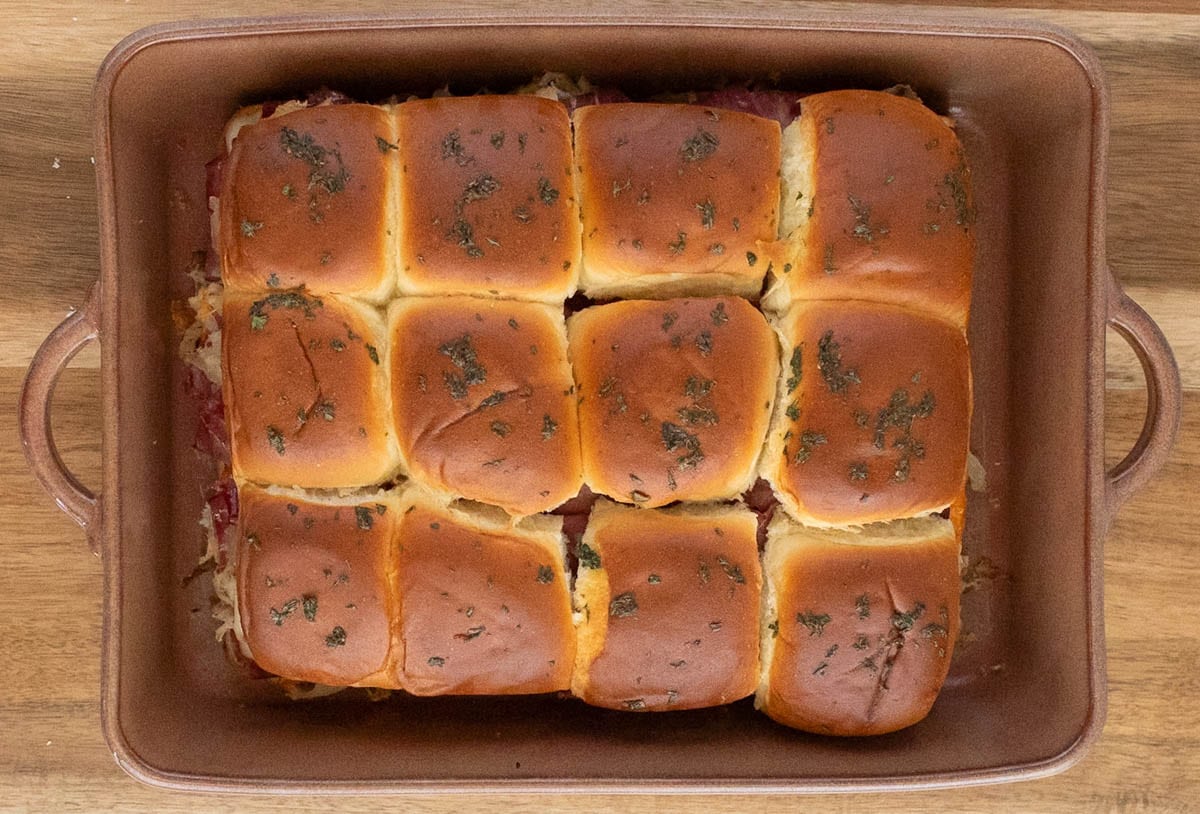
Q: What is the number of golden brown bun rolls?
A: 12